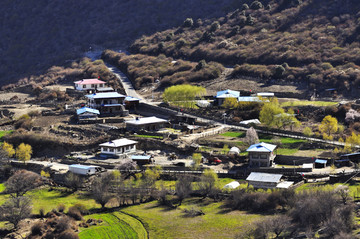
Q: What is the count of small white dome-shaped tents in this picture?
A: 2